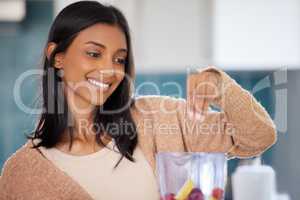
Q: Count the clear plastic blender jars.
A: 1